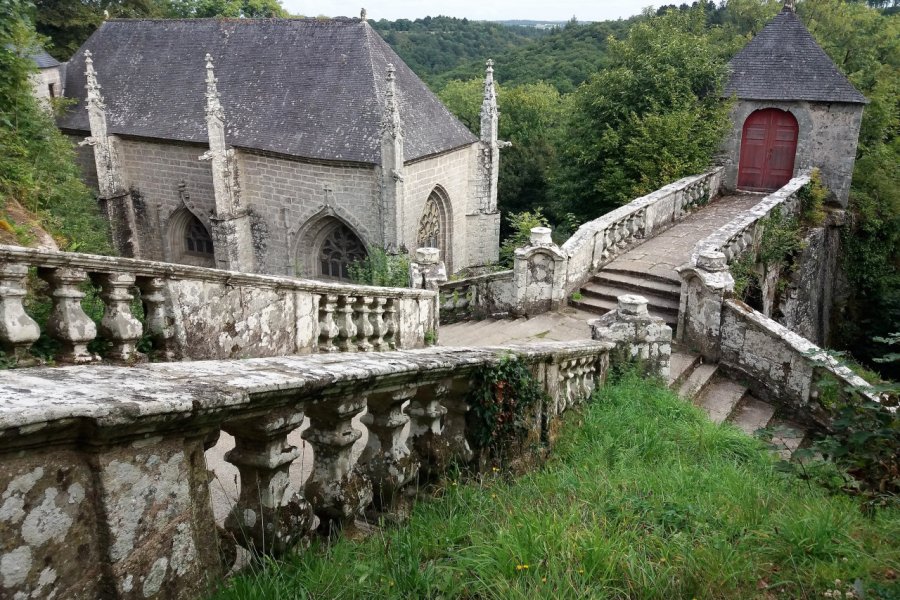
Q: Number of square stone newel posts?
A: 4